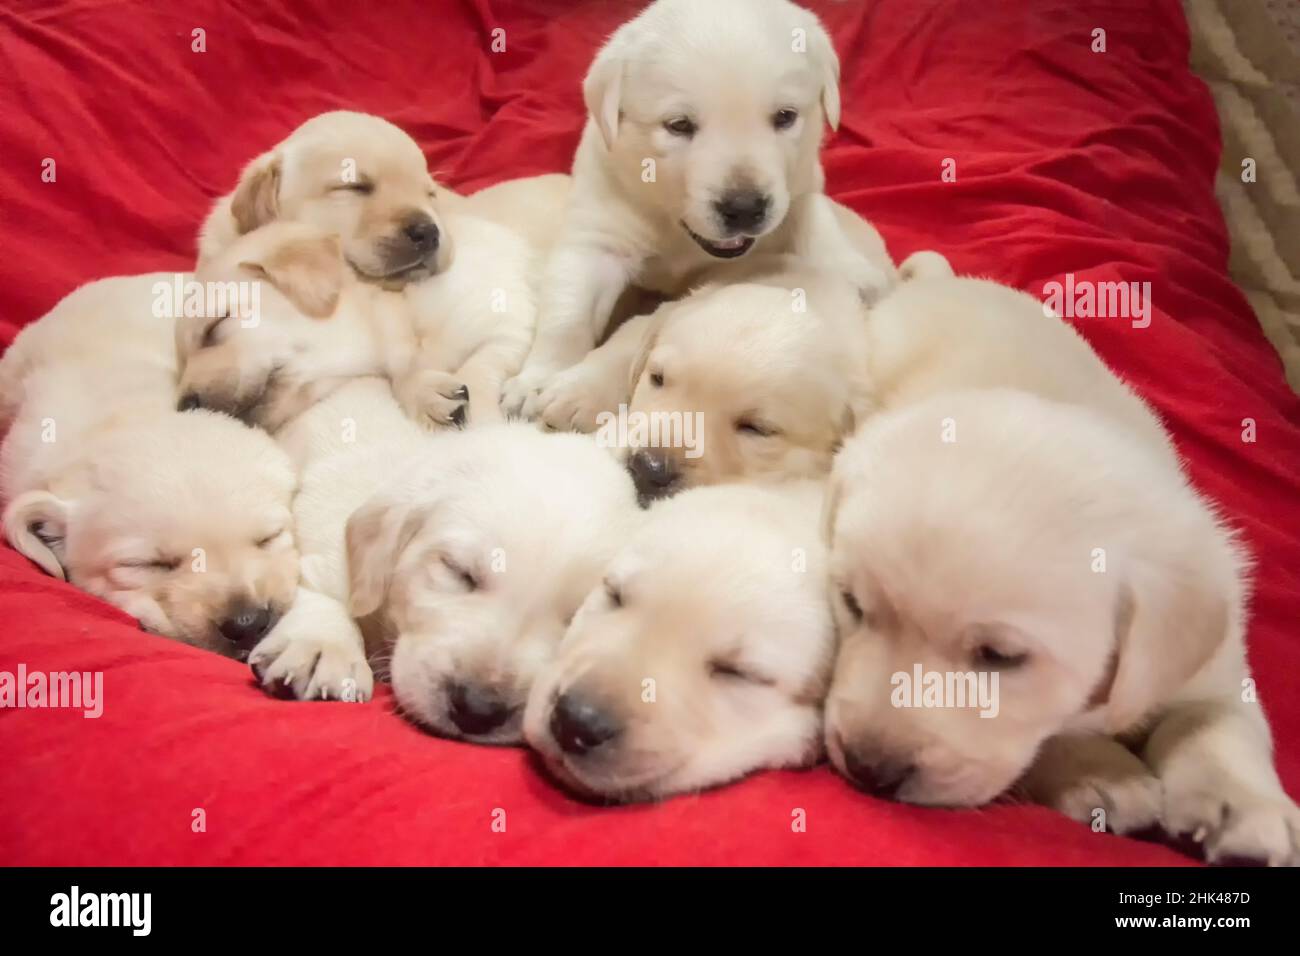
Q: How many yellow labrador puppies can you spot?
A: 8